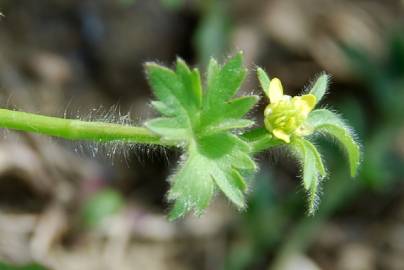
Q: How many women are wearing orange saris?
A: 0